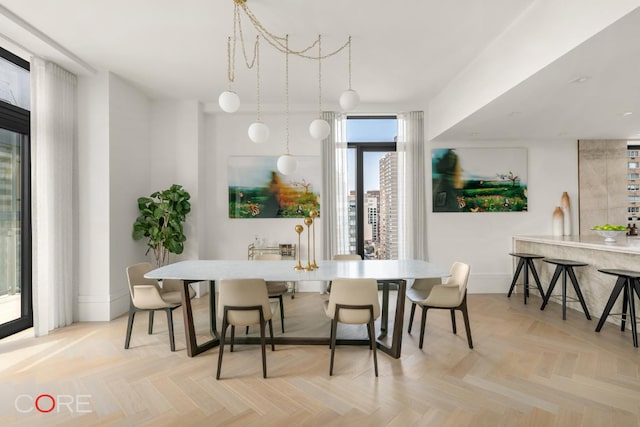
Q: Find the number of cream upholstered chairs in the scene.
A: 6